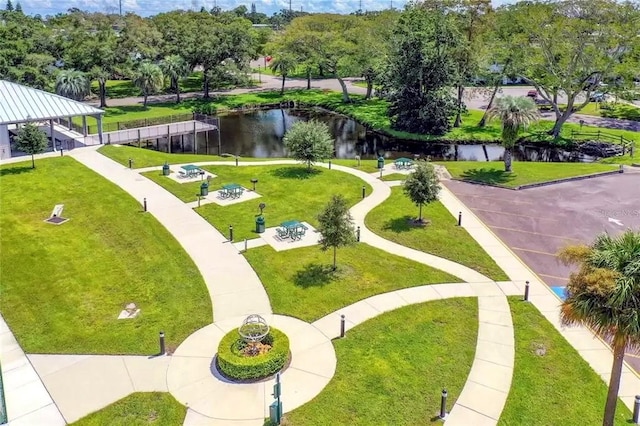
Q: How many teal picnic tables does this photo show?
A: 4